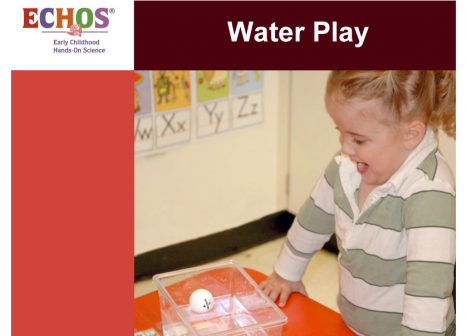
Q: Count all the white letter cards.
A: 4